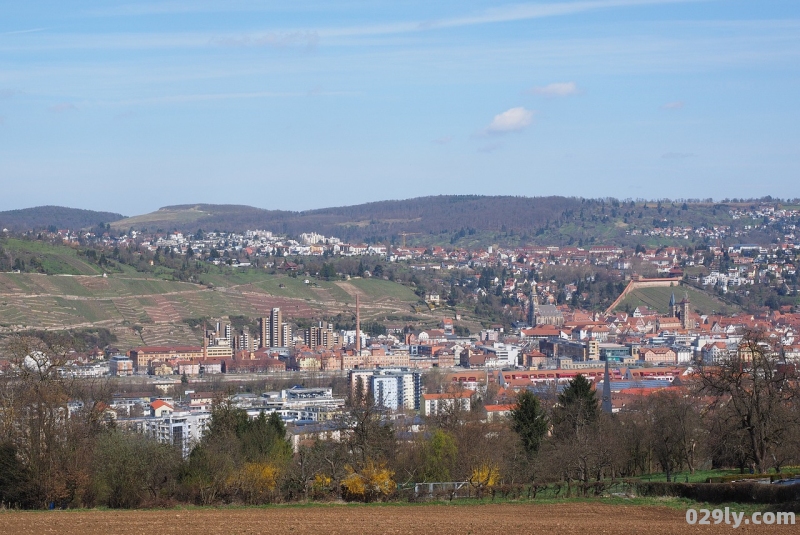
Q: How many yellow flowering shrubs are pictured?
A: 4